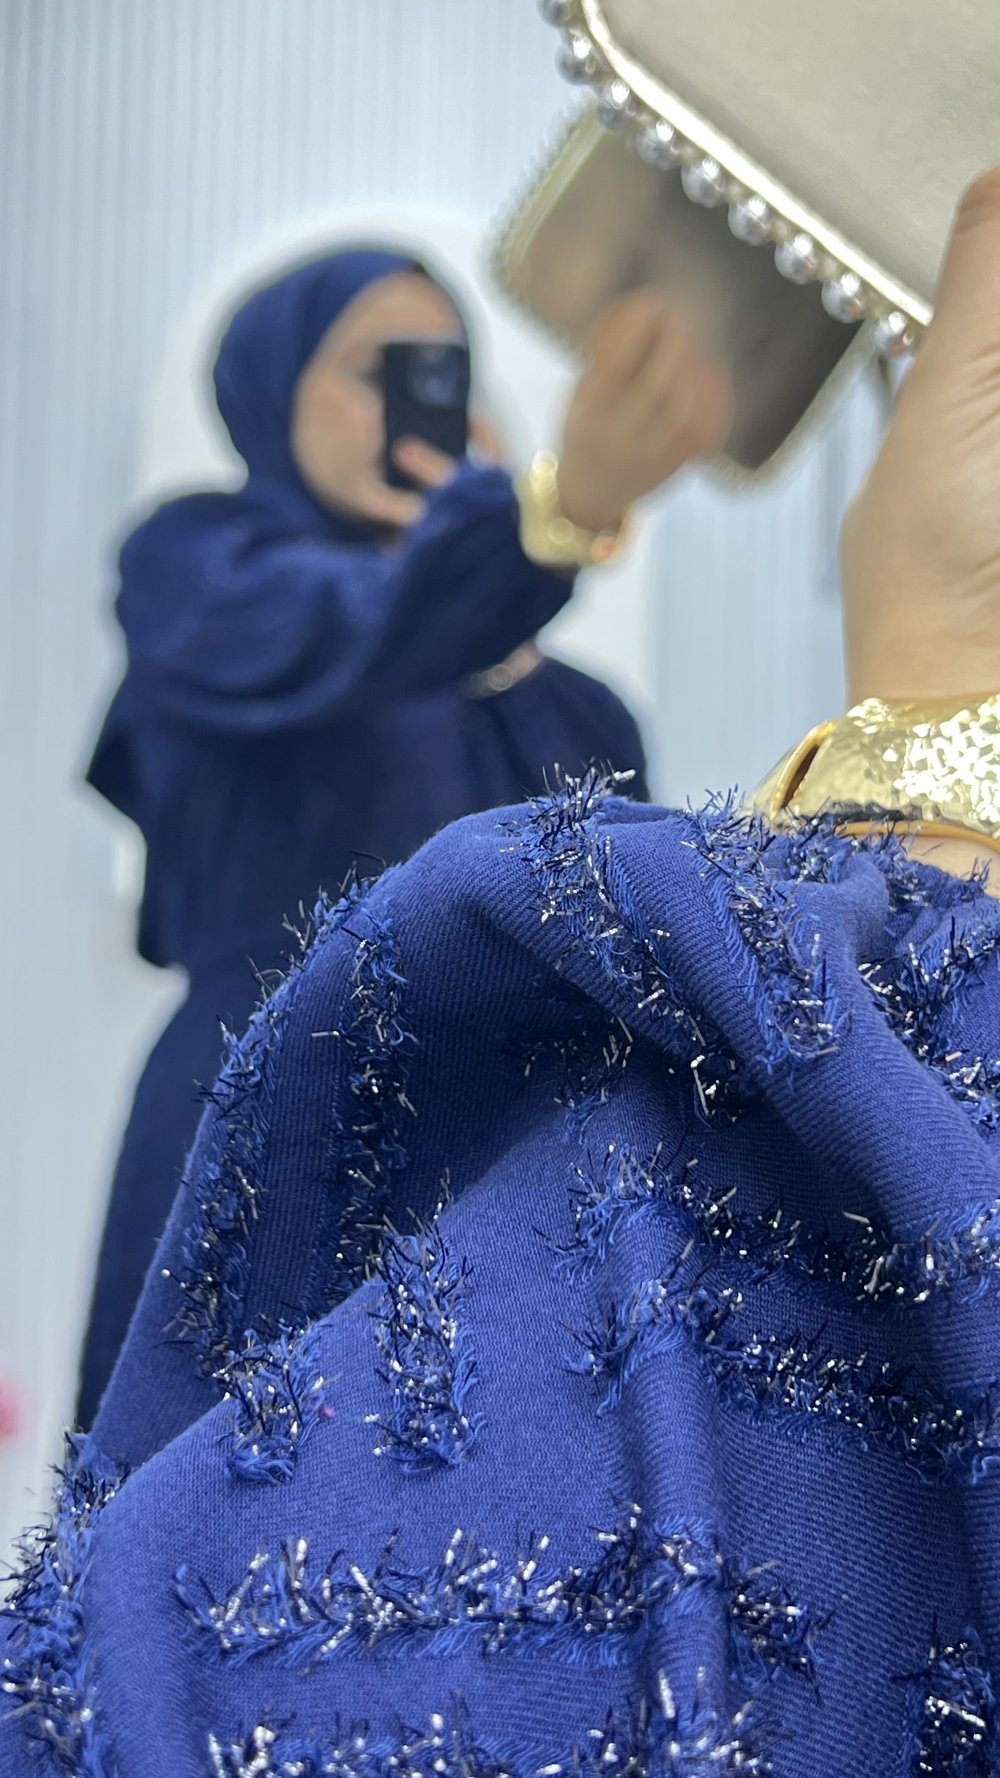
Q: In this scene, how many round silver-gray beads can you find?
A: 9